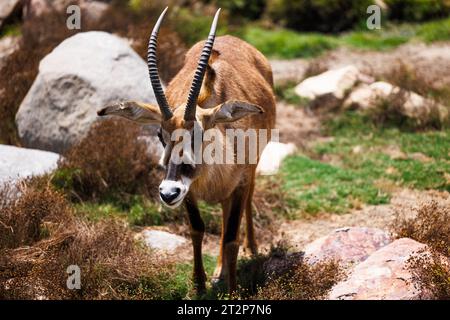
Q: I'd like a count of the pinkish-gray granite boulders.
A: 2